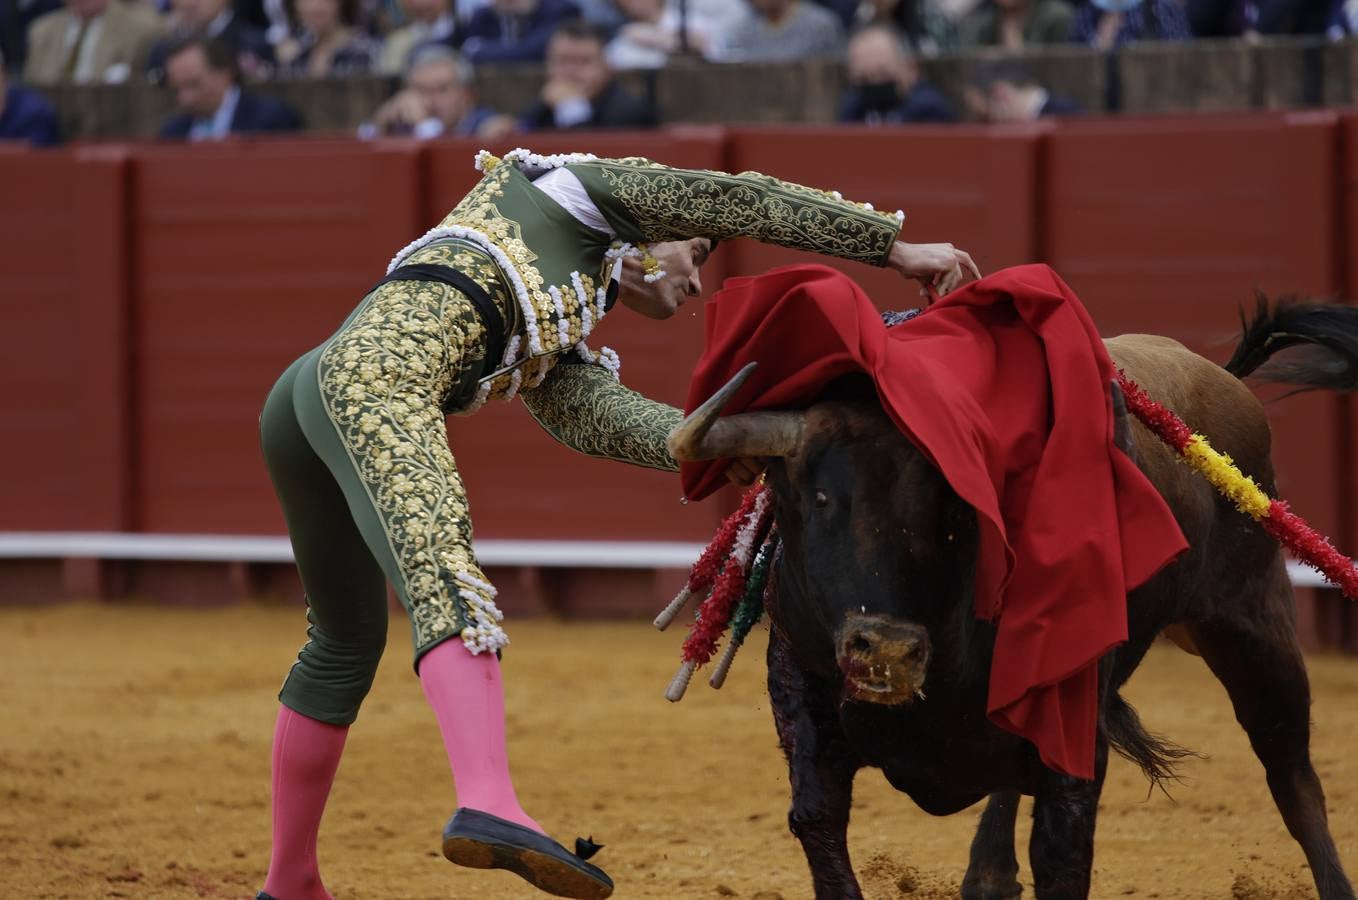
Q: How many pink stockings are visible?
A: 2